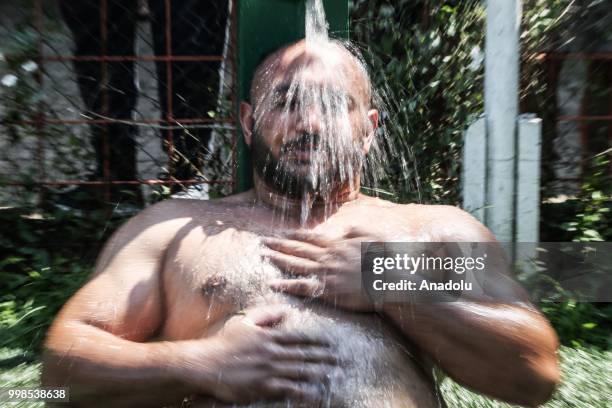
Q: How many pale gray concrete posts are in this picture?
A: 3